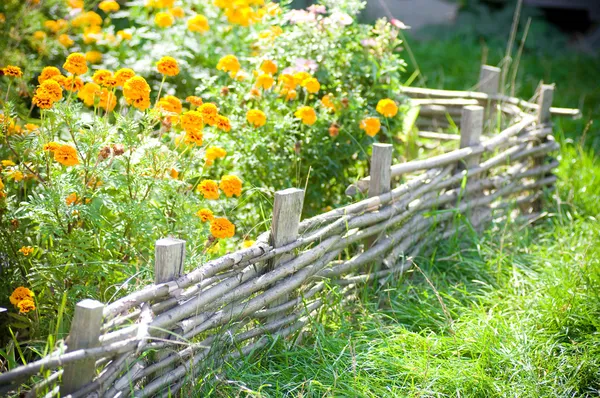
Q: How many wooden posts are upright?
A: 7